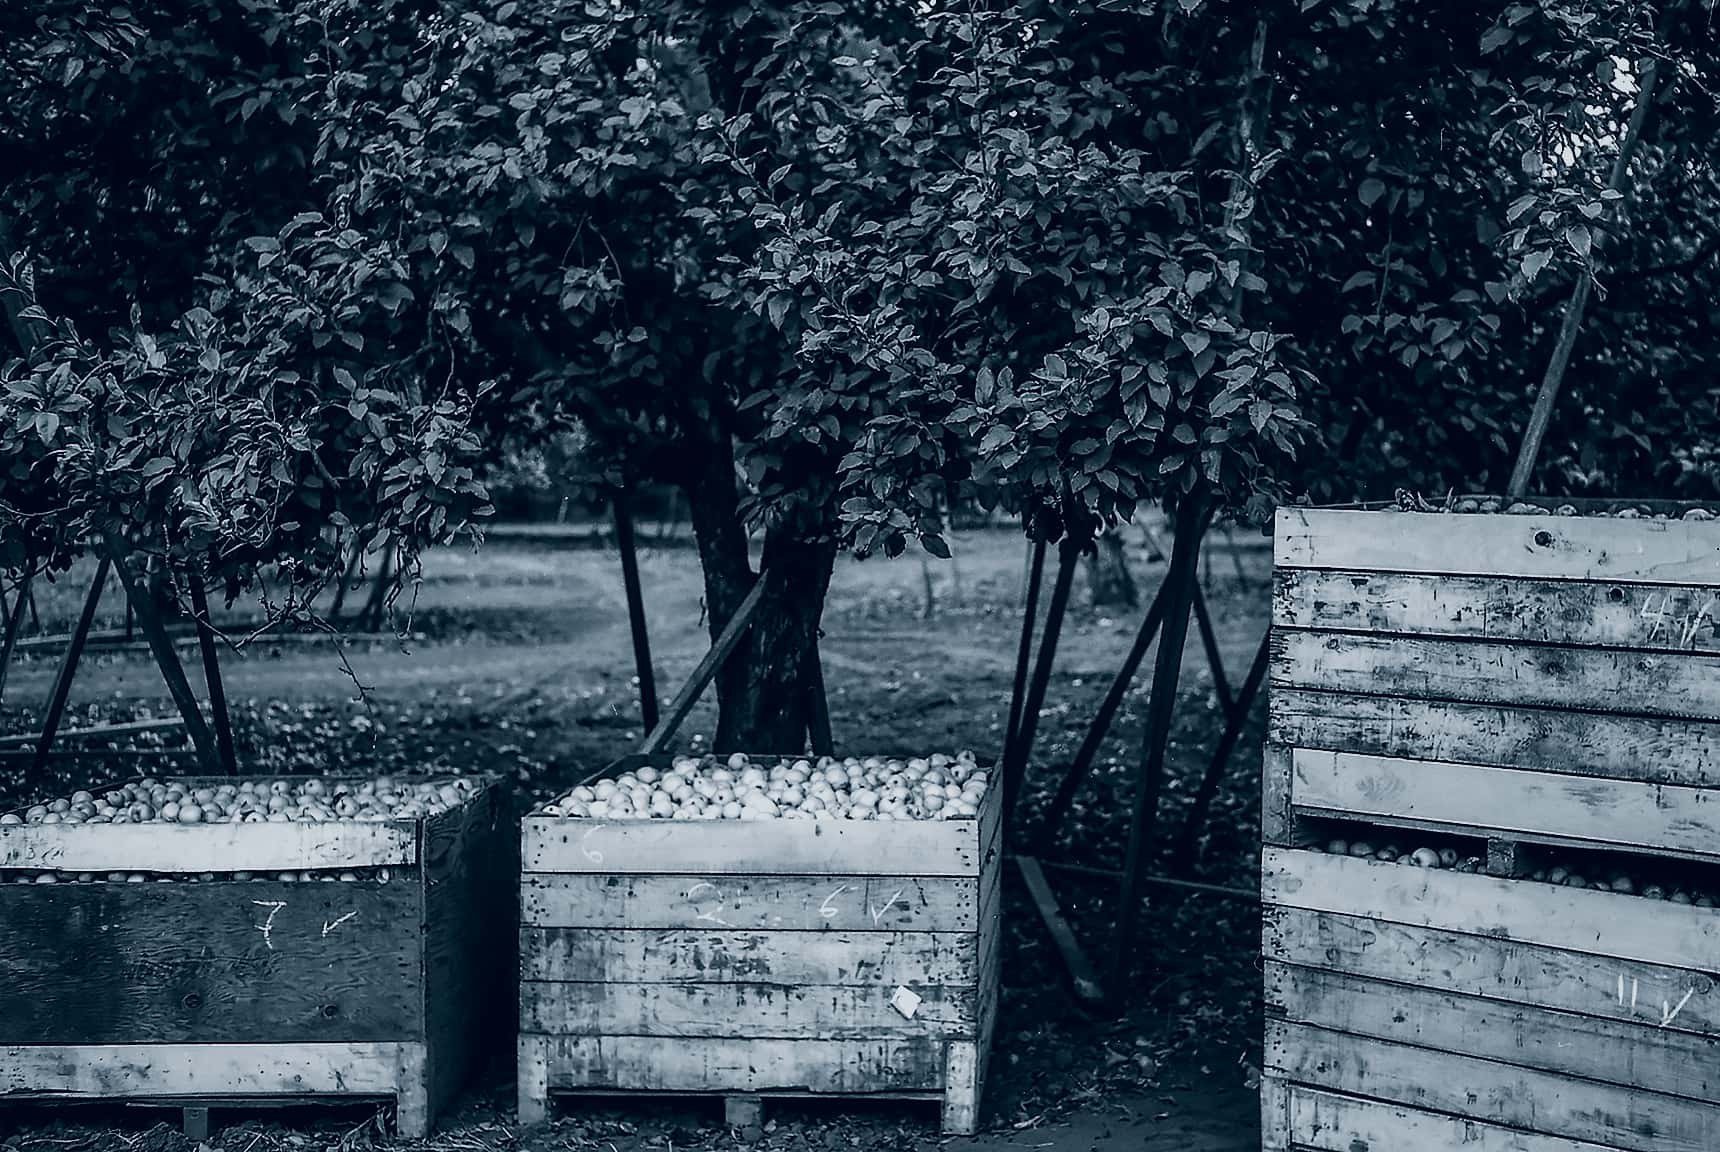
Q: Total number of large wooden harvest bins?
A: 4